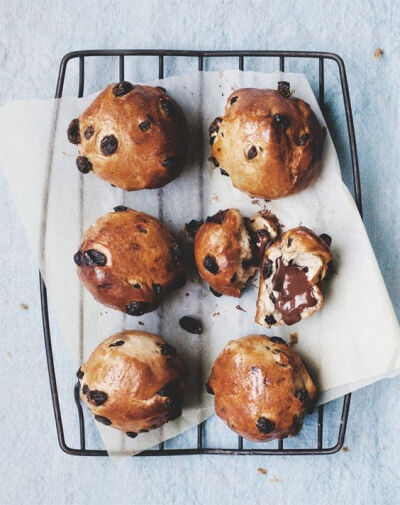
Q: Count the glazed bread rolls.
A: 6